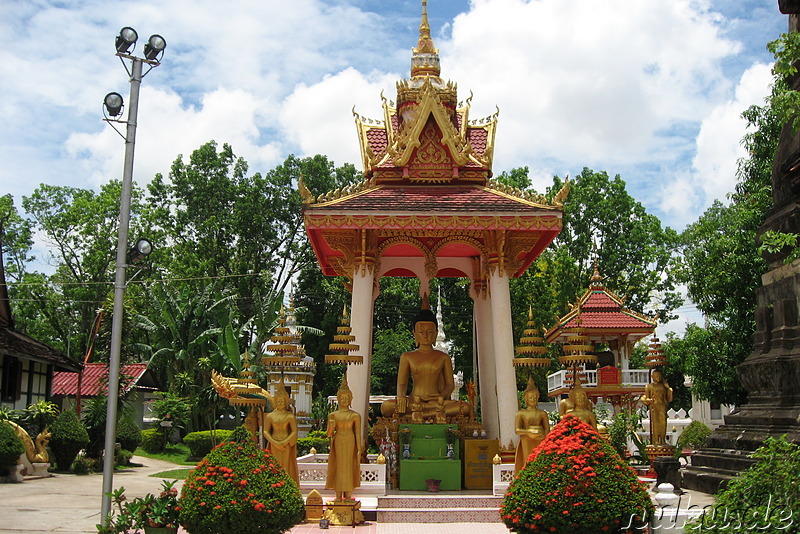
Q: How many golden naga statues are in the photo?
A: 2